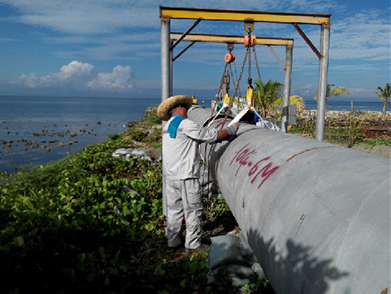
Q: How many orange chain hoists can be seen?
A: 2